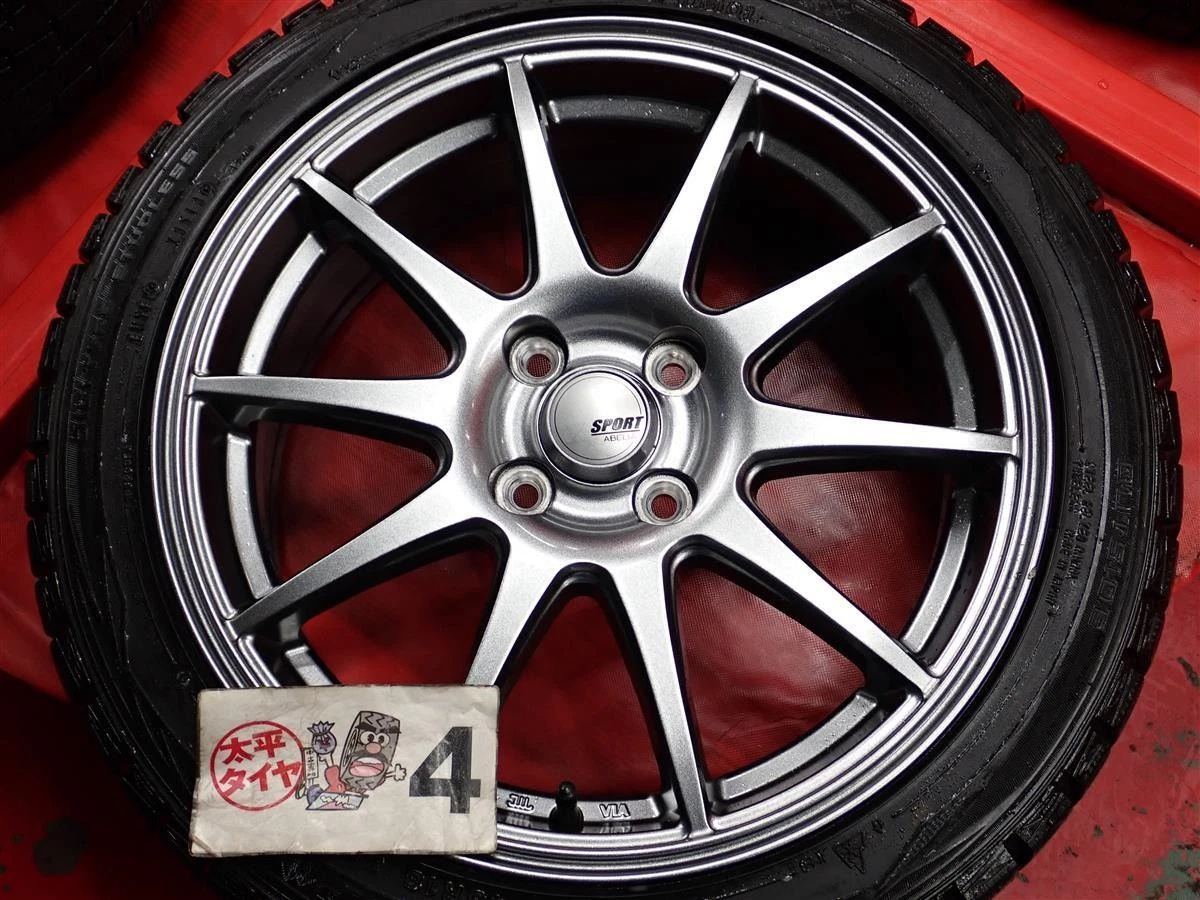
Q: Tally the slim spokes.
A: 10